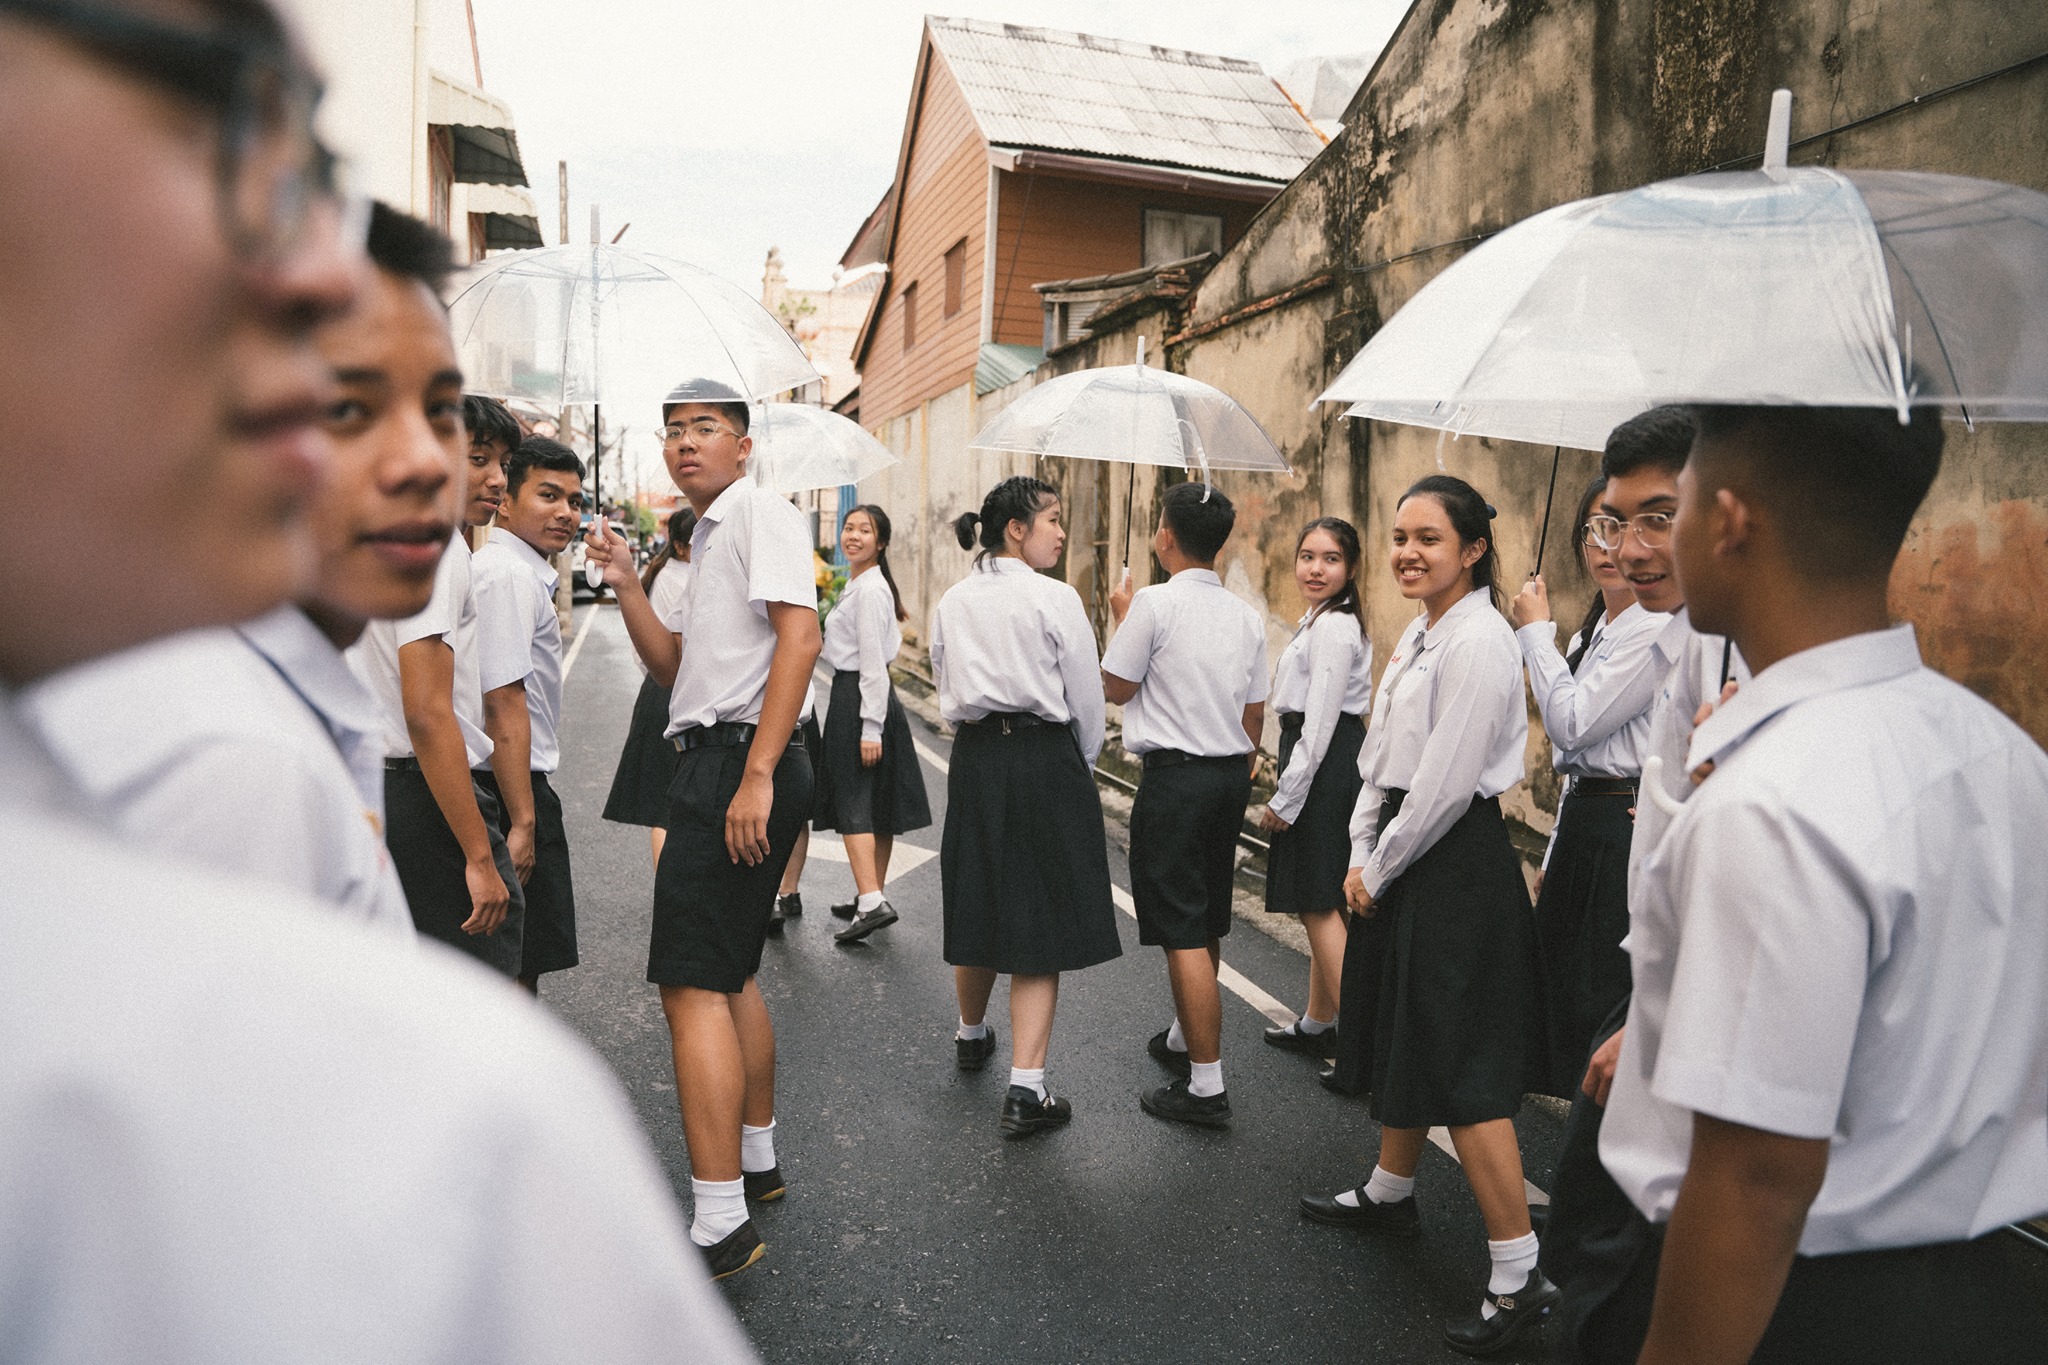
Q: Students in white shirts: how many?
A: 14